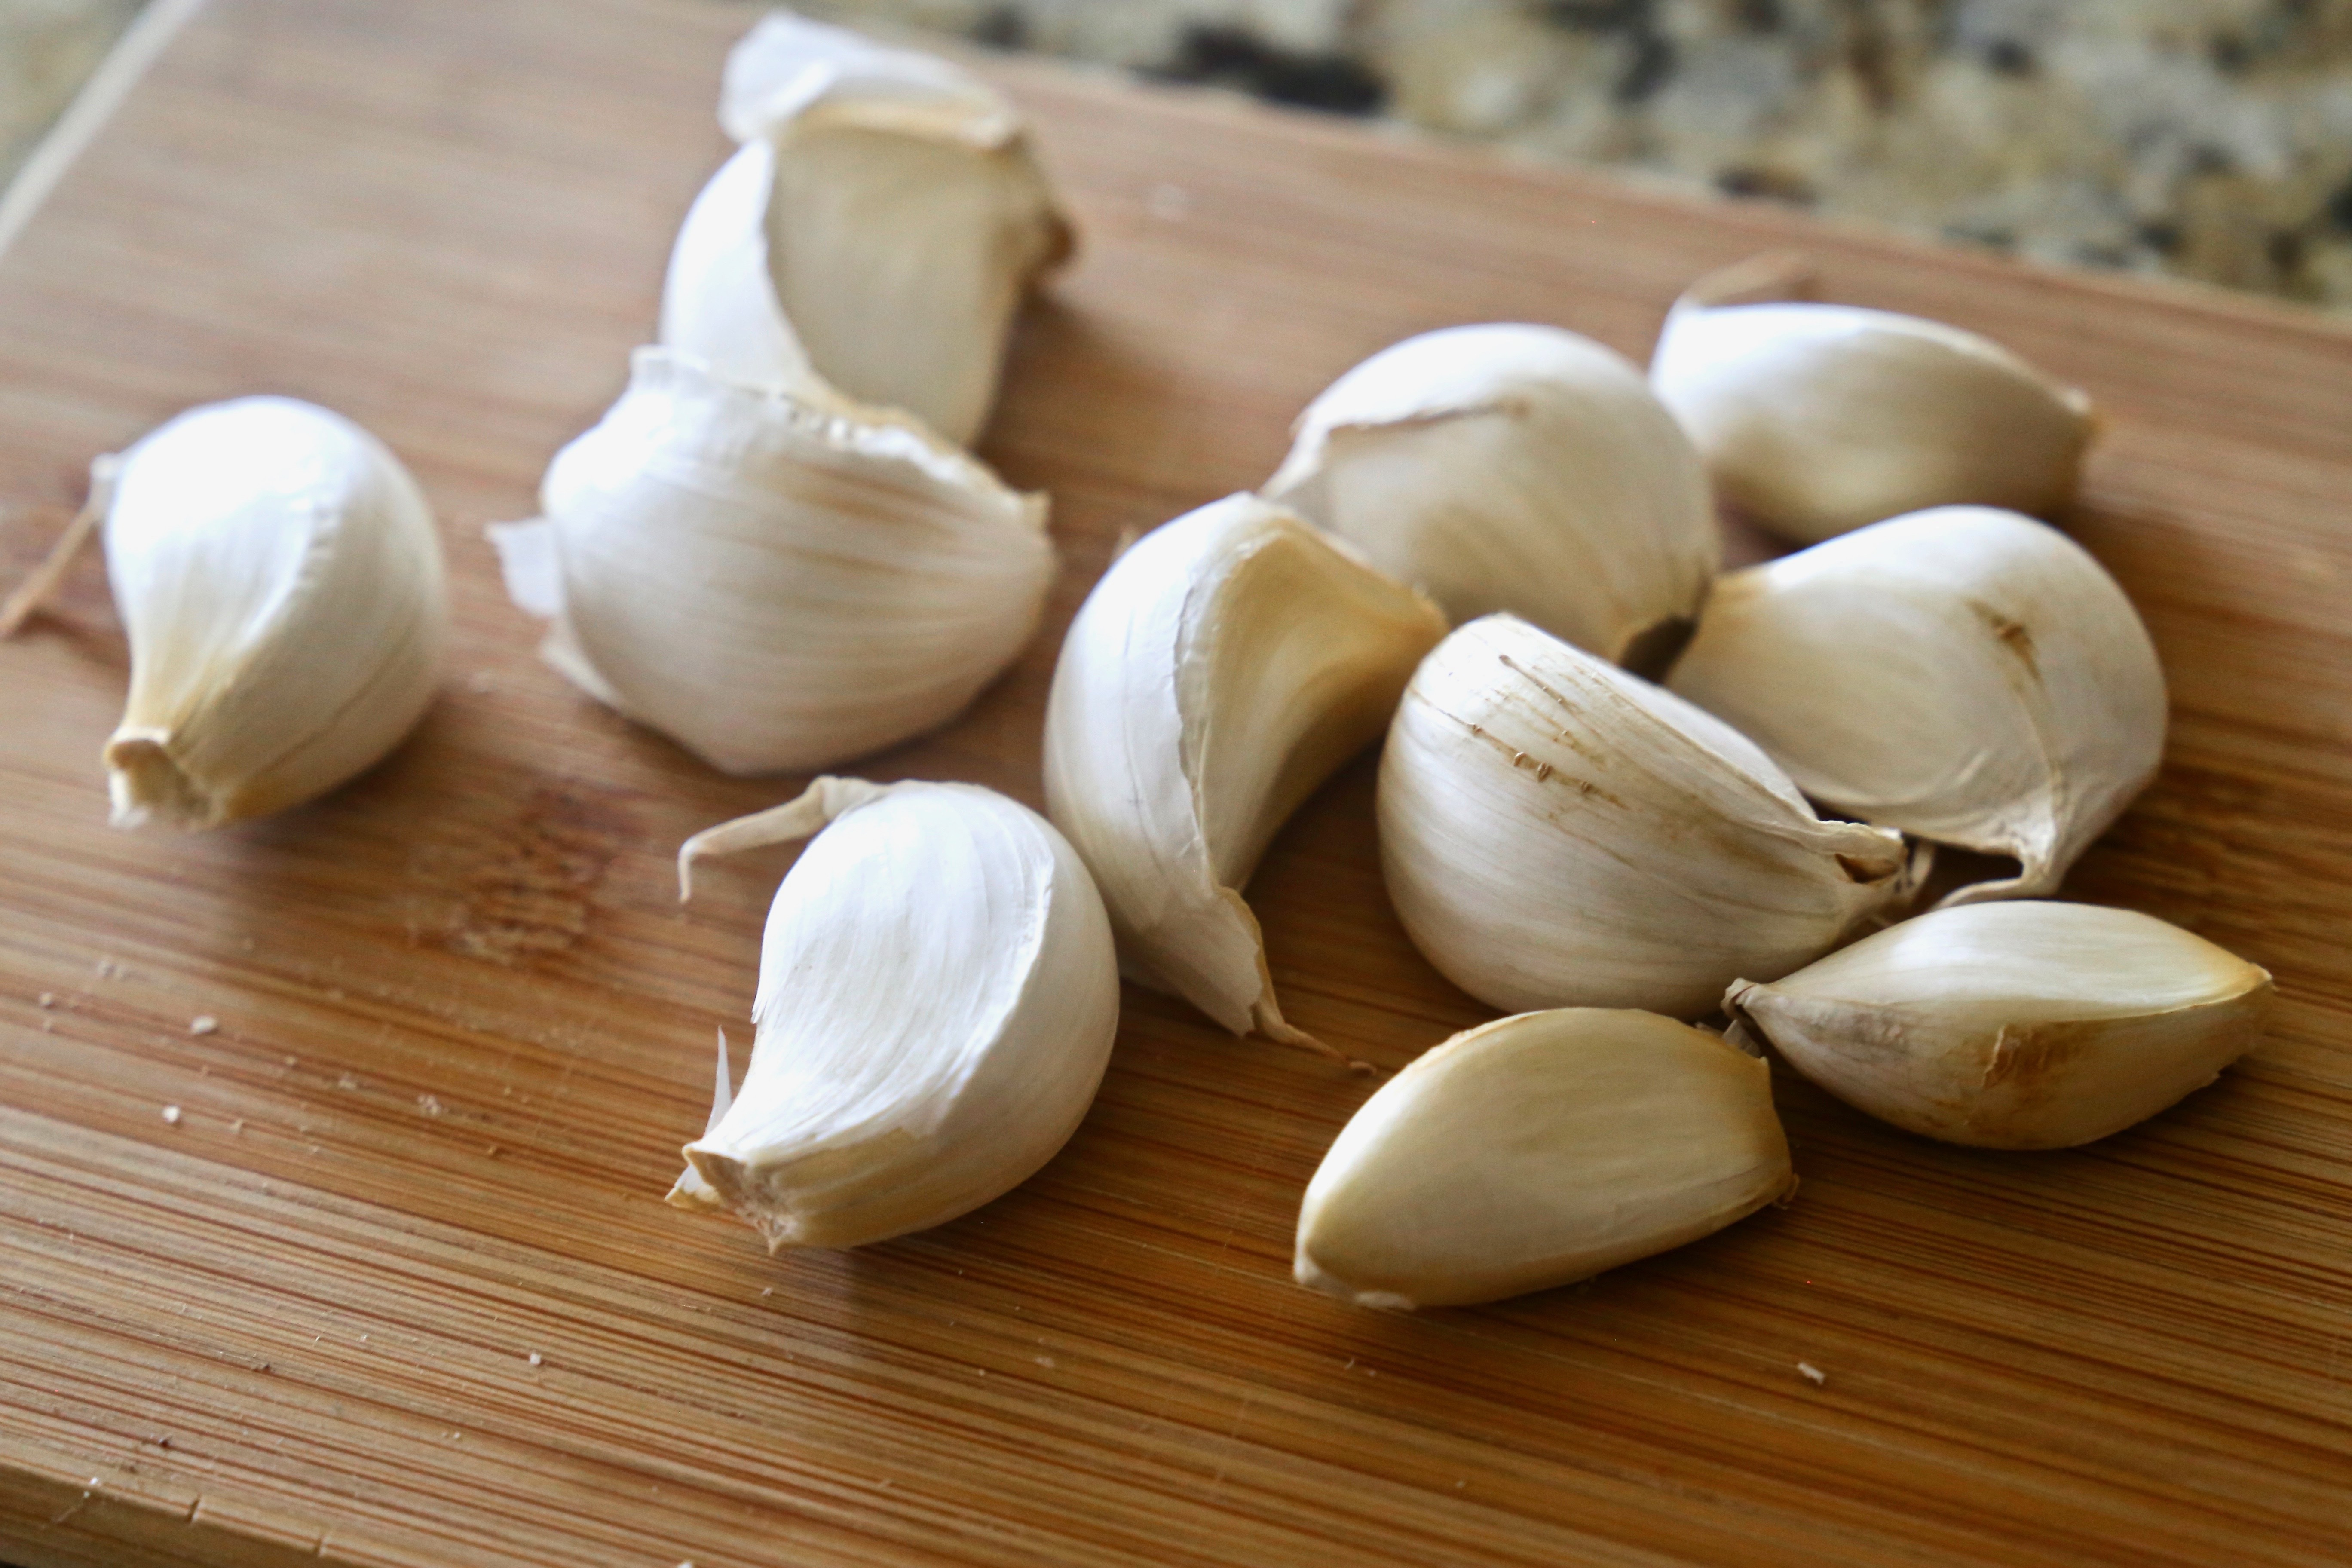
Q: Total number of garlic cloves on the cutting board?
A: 11